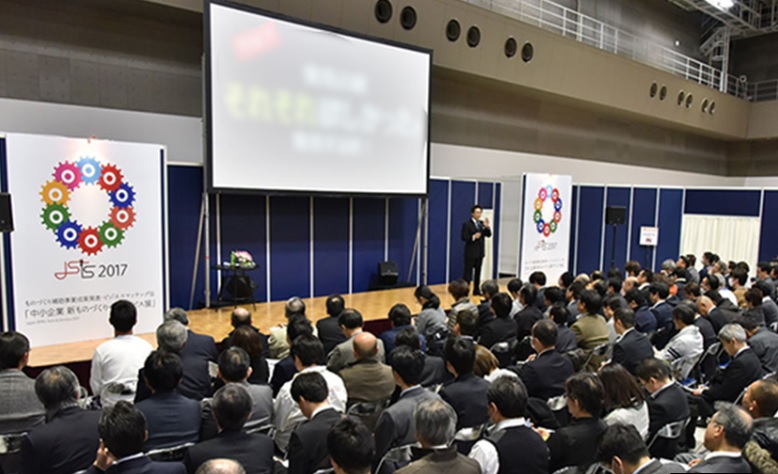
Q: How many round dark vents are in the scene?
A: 12